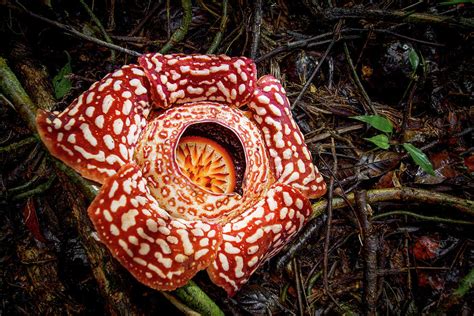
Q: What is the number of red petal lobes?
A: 5